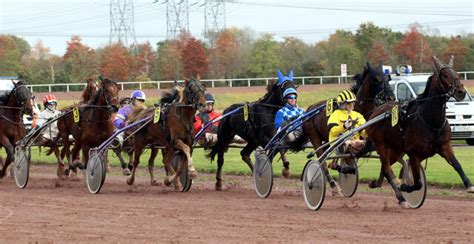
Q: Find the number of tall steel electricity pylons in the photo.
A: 3